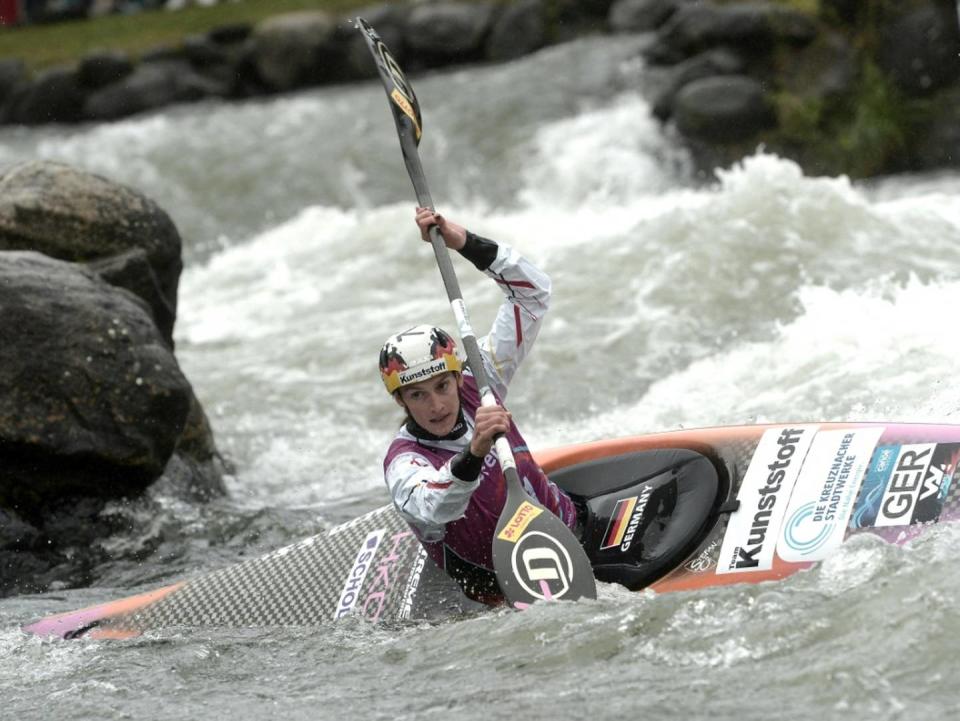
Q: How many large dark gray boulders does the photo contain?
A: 2